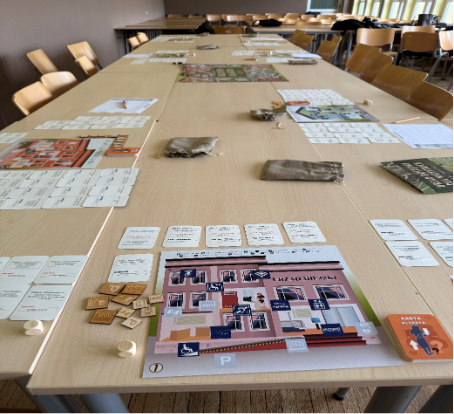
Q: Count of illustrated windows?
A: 10